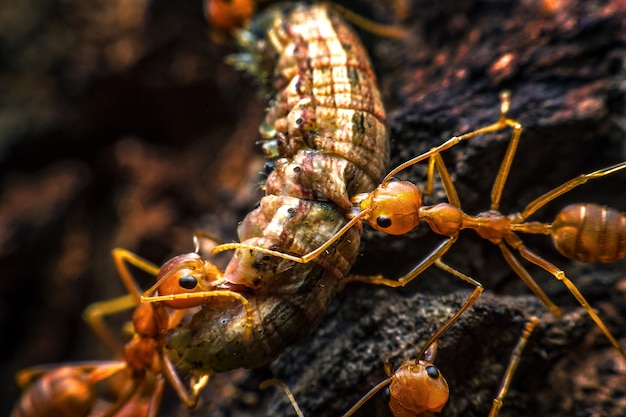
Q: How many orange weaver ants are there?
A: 4